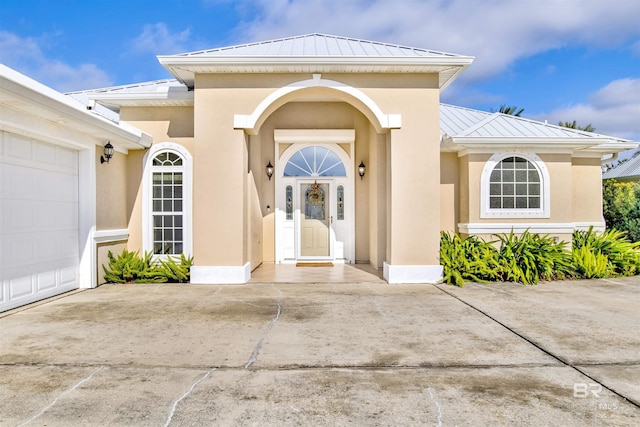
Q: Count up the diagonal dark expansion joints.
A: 1